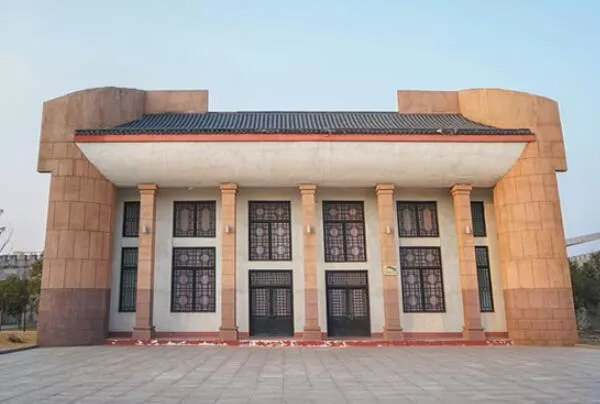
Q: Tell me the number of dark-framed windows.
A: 10